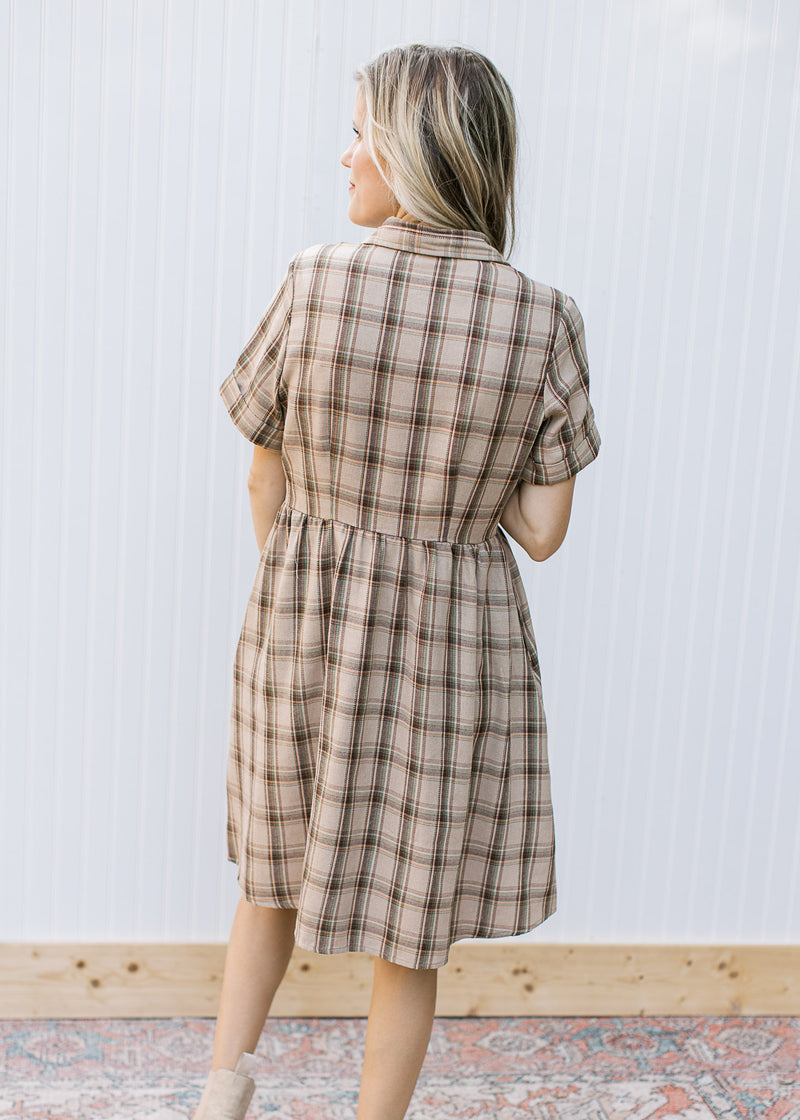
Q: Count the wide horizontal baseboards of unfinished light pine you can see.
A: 1